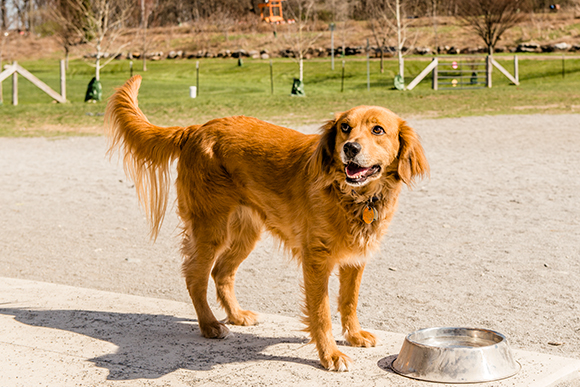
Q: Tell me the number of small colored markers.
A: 2